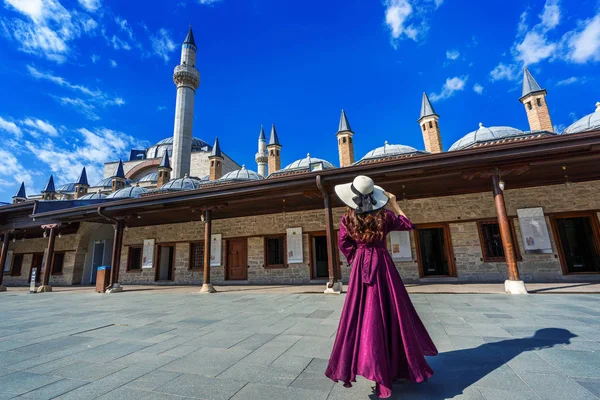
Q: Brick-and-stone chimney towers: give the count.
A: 10